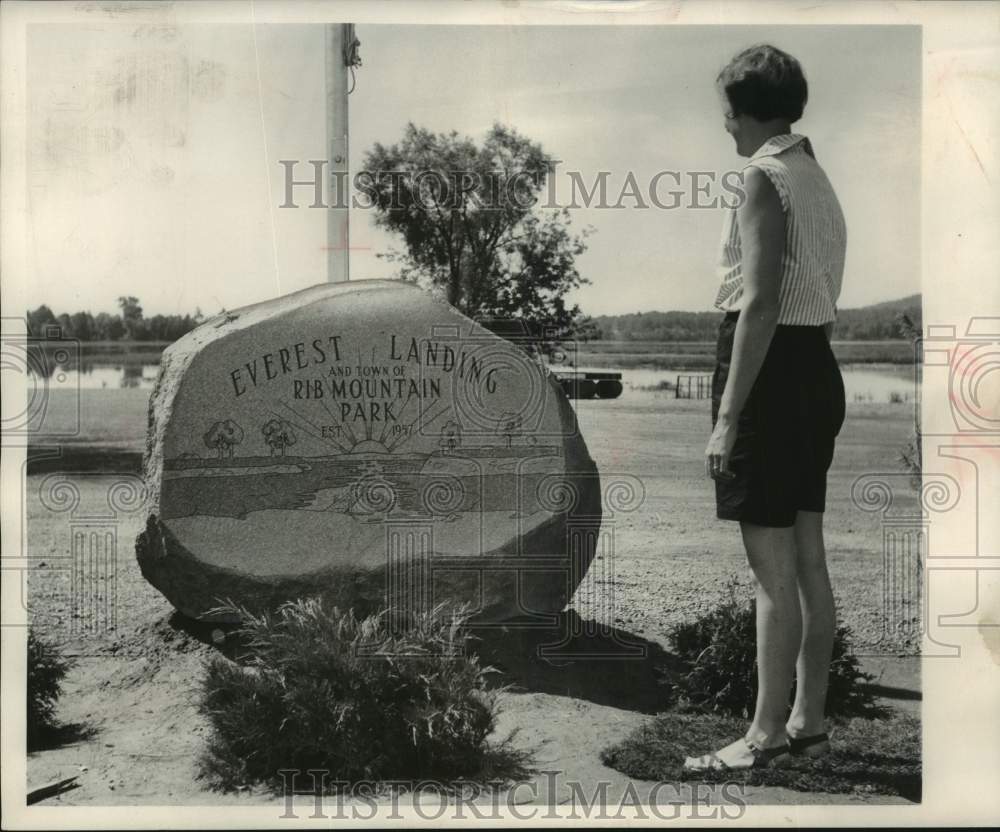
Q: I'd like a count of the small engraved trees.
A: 4